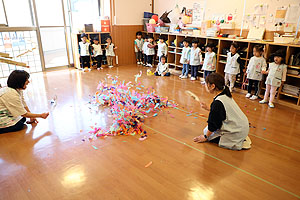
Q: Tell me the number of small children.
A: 14